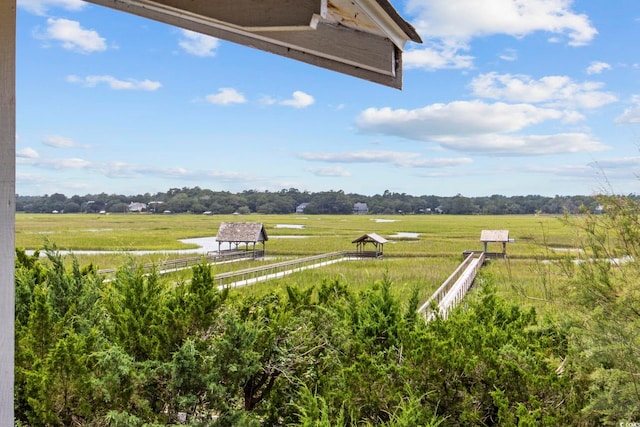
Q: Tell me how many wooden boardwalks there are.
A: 3